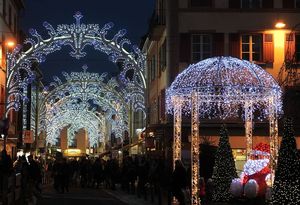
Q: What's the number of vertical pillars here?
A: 4